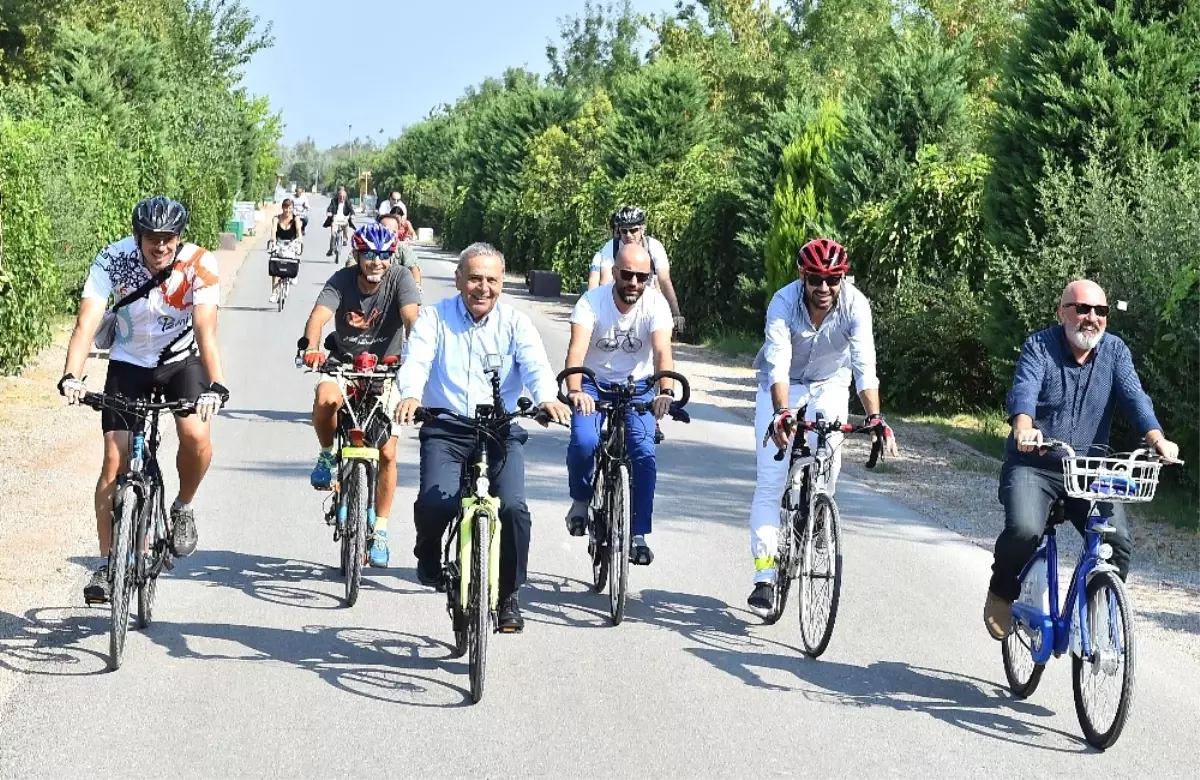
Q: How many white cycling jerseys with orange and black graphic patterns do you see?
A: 1